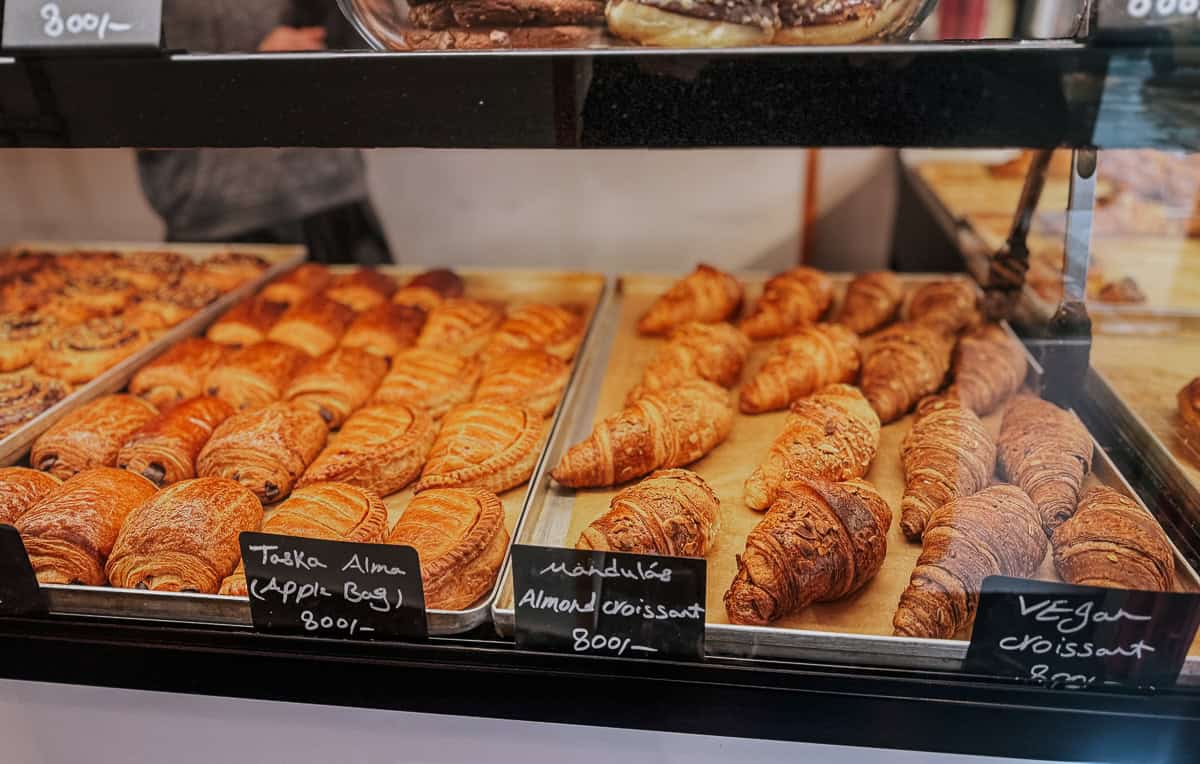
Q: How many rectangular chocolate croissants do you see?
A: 15